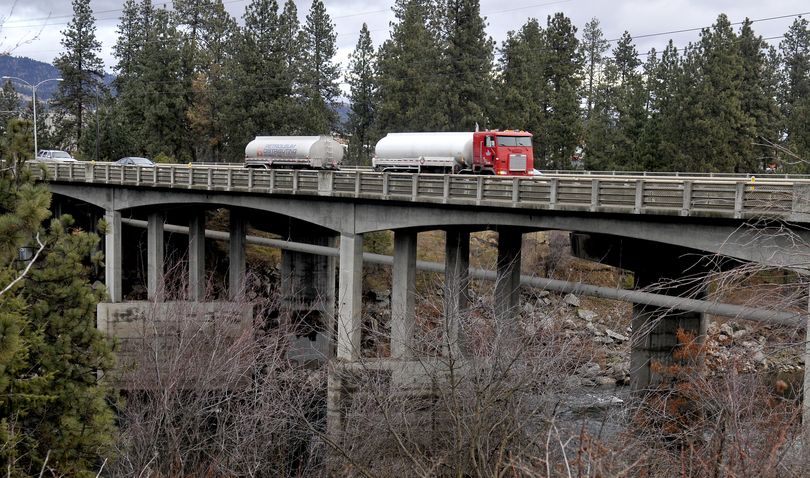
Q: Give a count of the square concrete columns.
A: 8